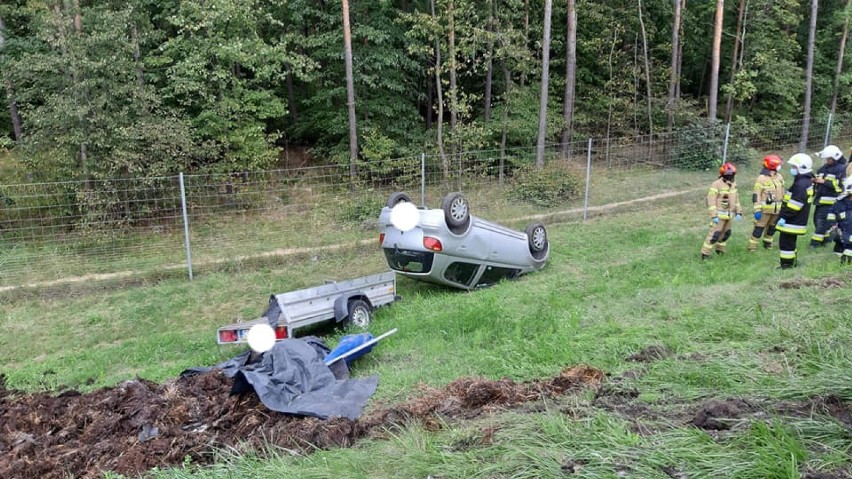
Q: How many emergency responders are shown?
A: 5